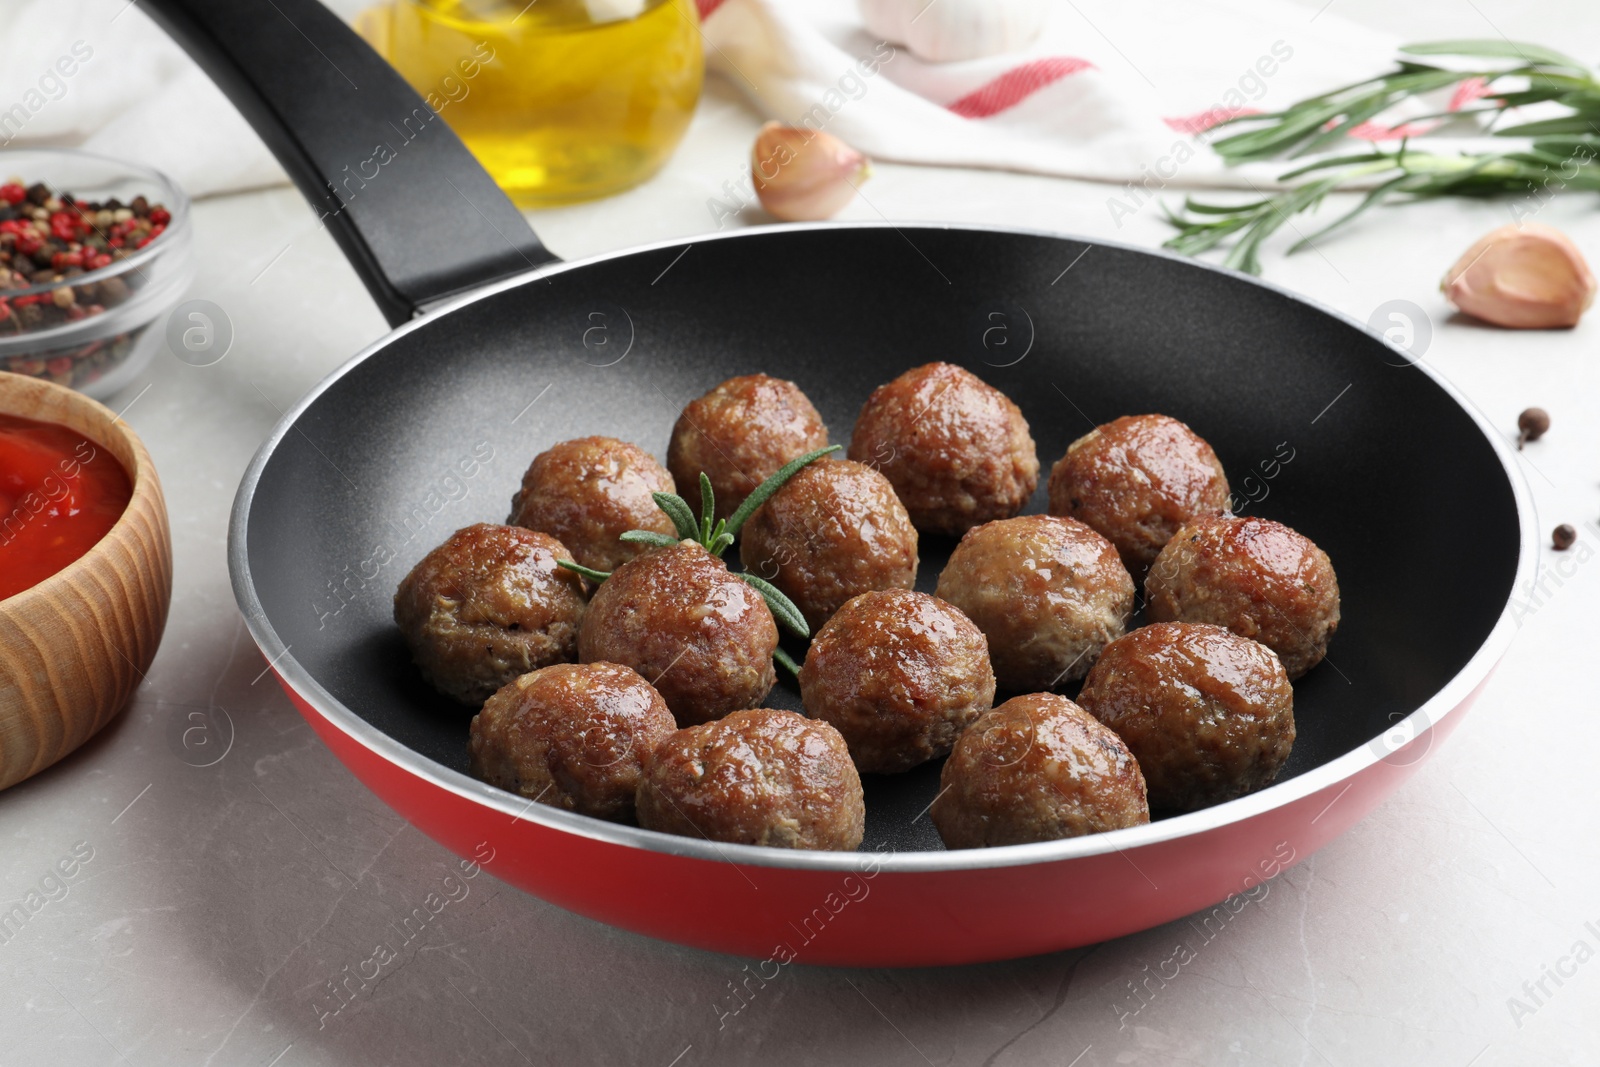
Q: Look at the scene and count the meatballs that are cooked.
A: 14